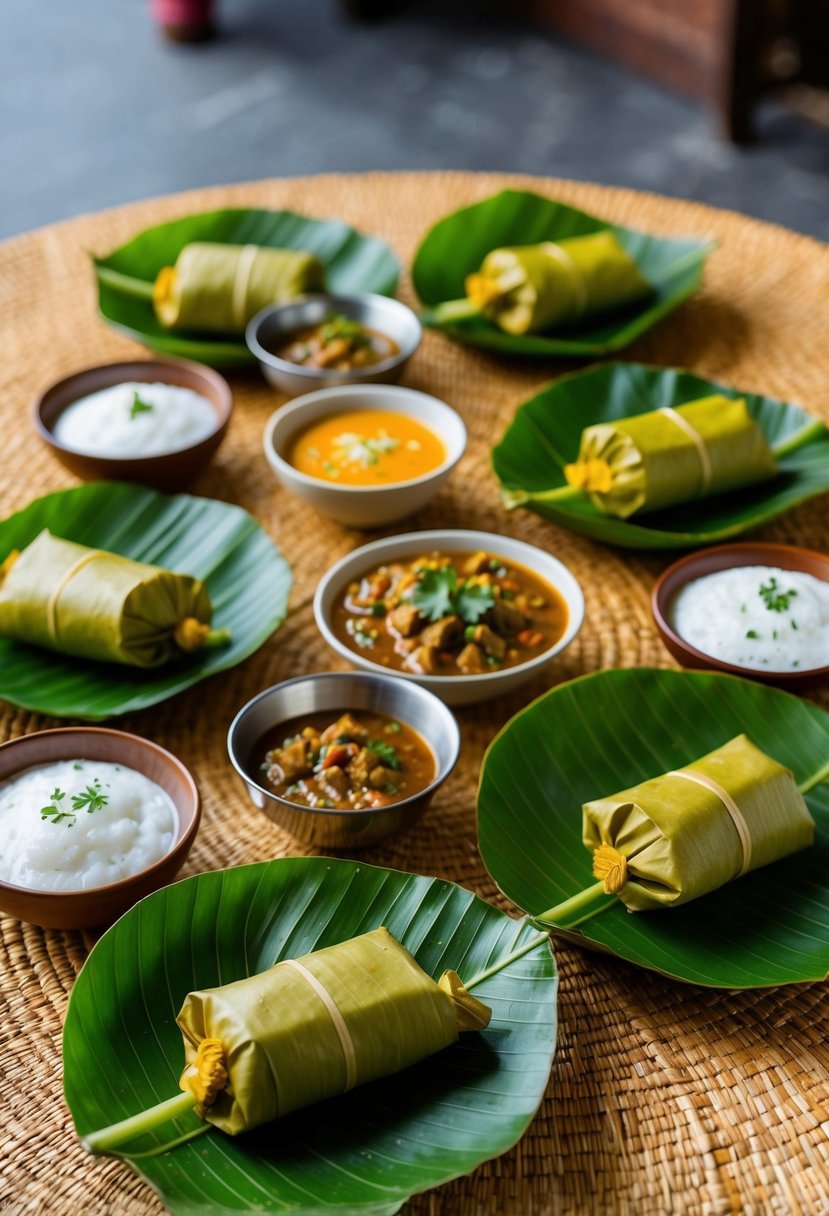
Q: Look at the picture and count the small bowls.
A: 7